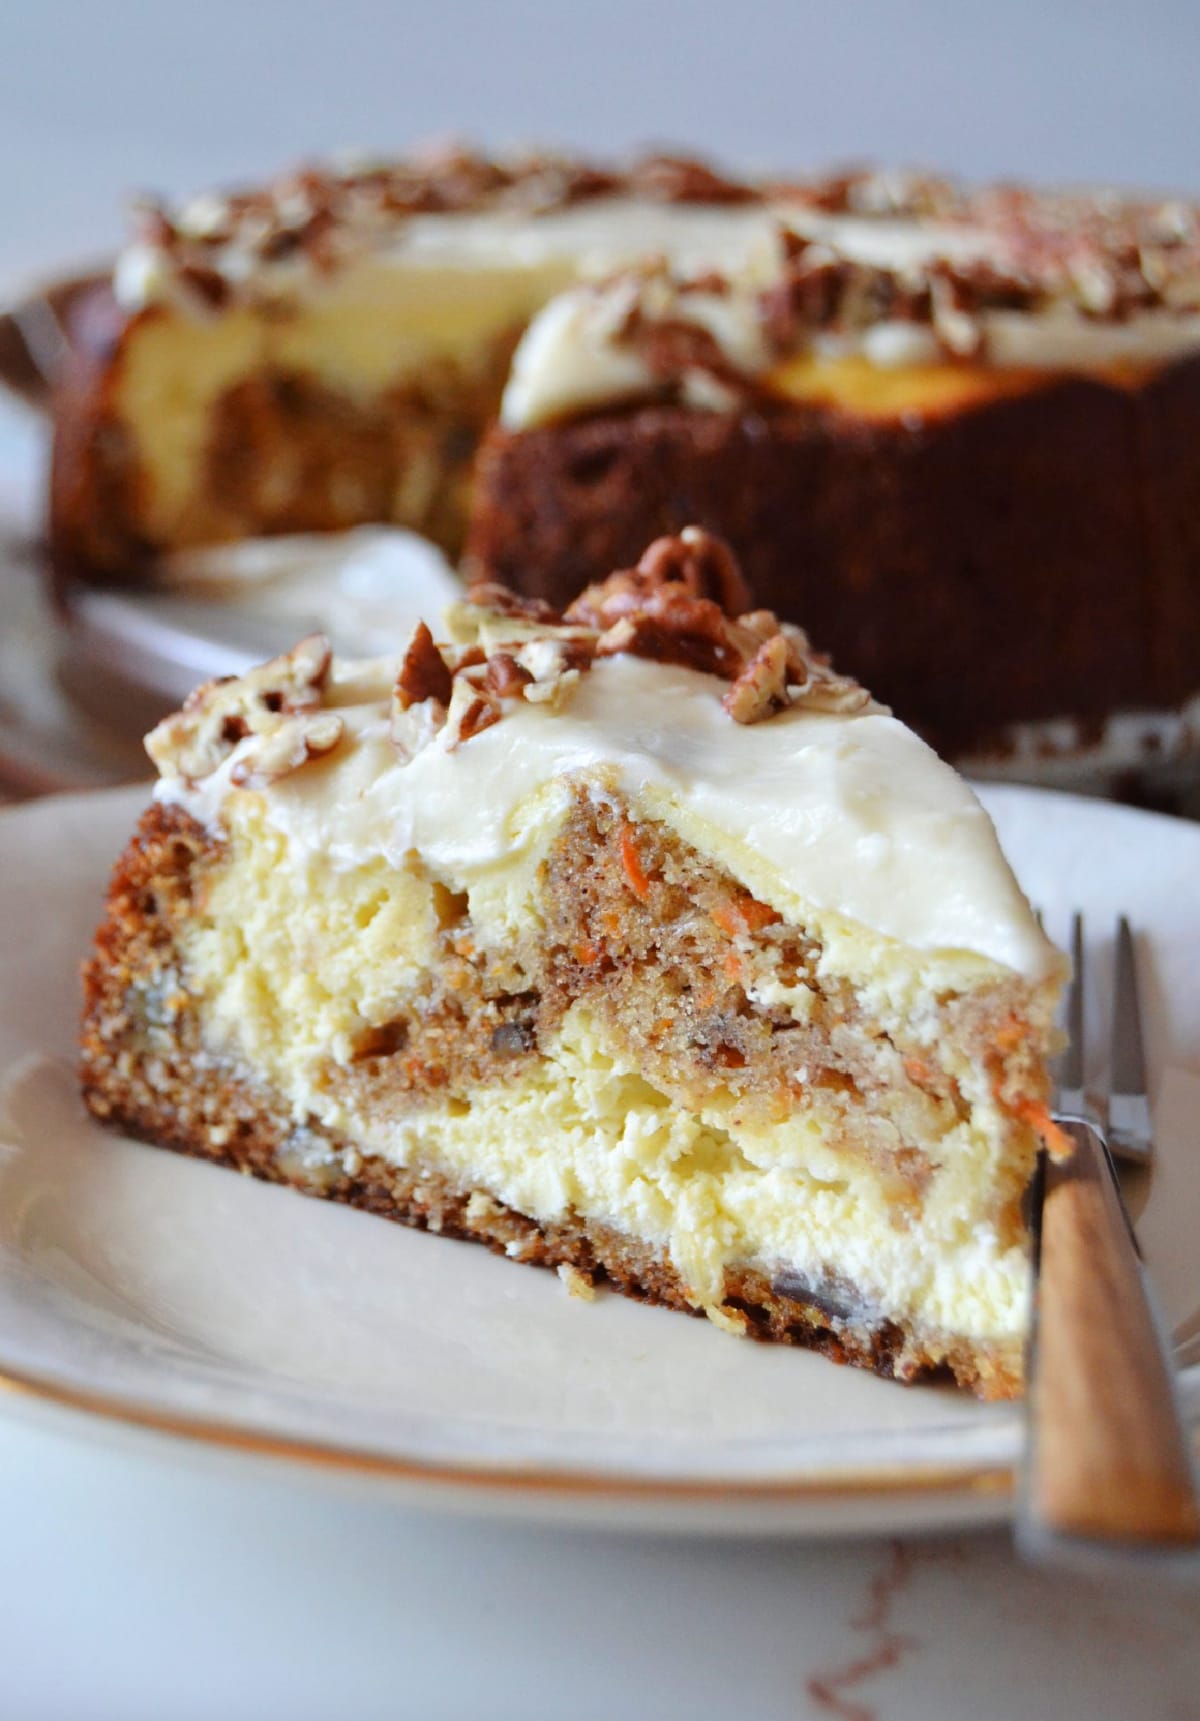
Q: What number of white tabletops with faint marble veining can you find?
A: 1